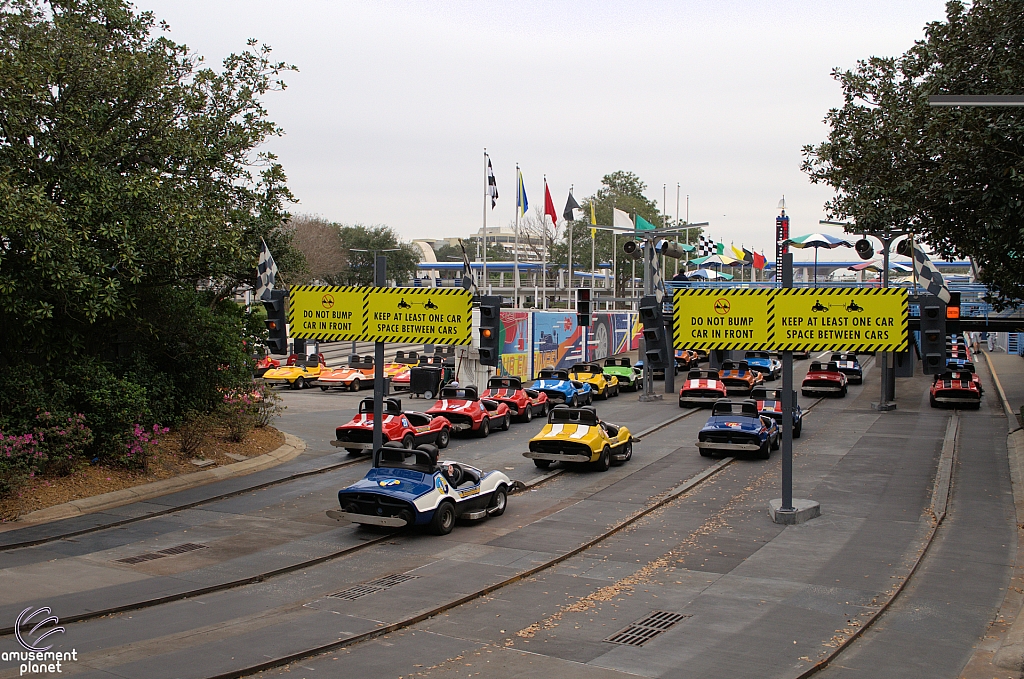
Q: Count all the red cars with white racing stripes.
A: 3